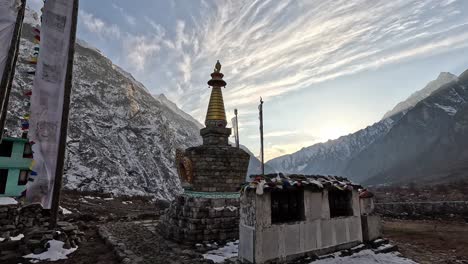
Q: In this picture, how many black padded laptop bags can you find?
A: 0